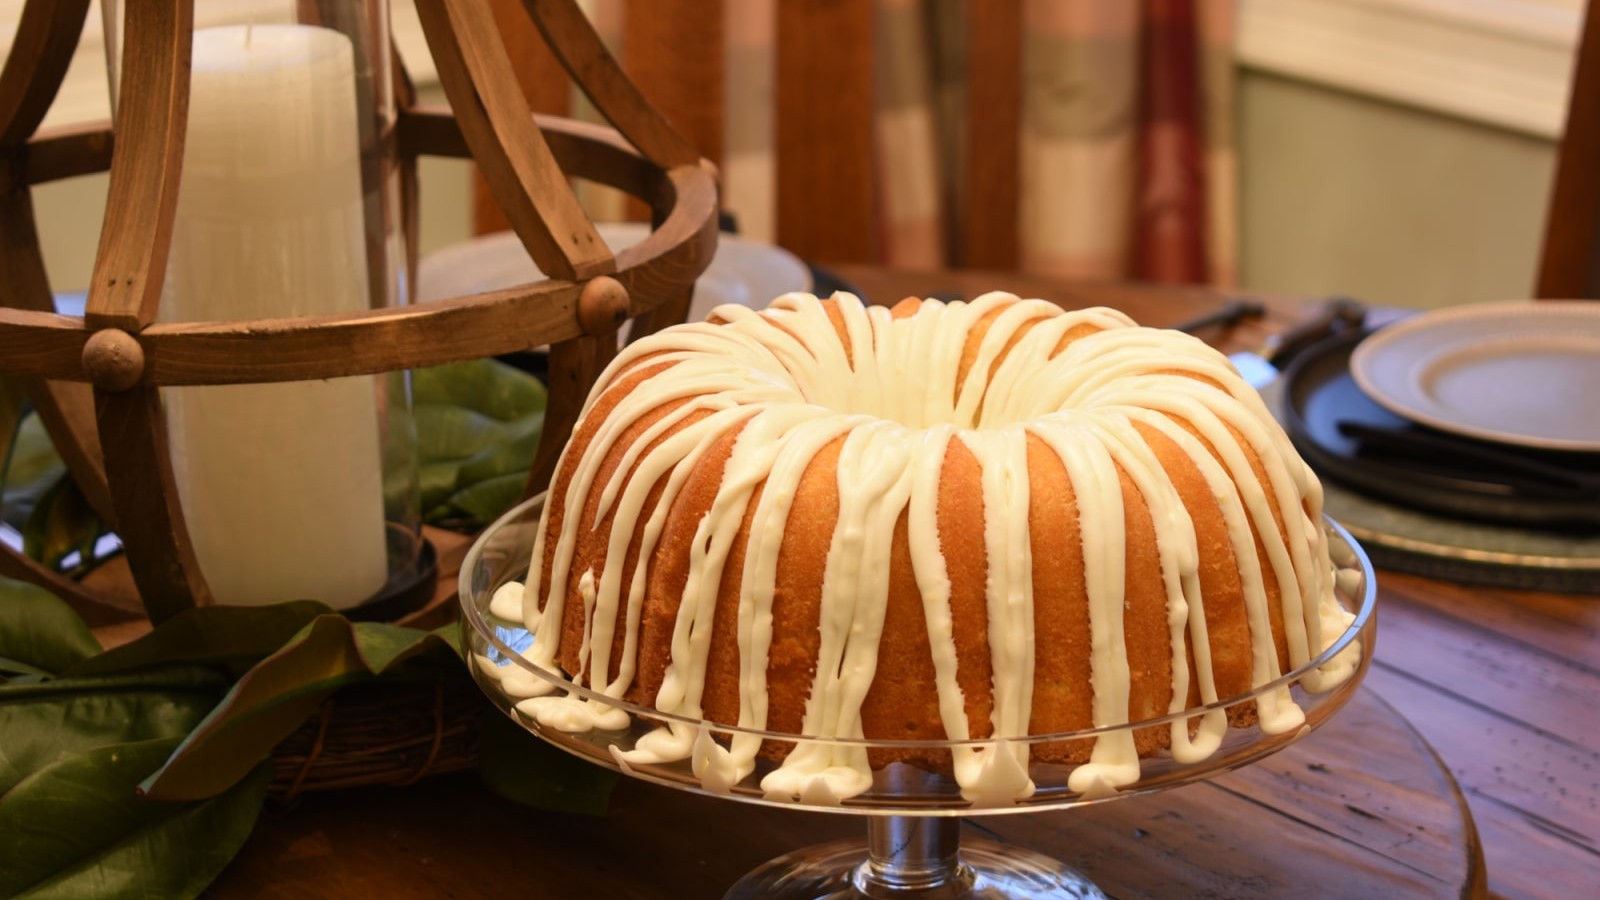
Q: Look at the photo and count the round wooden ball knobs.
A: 2